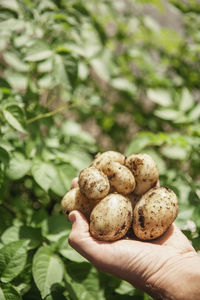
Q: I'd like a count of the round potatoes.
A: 7